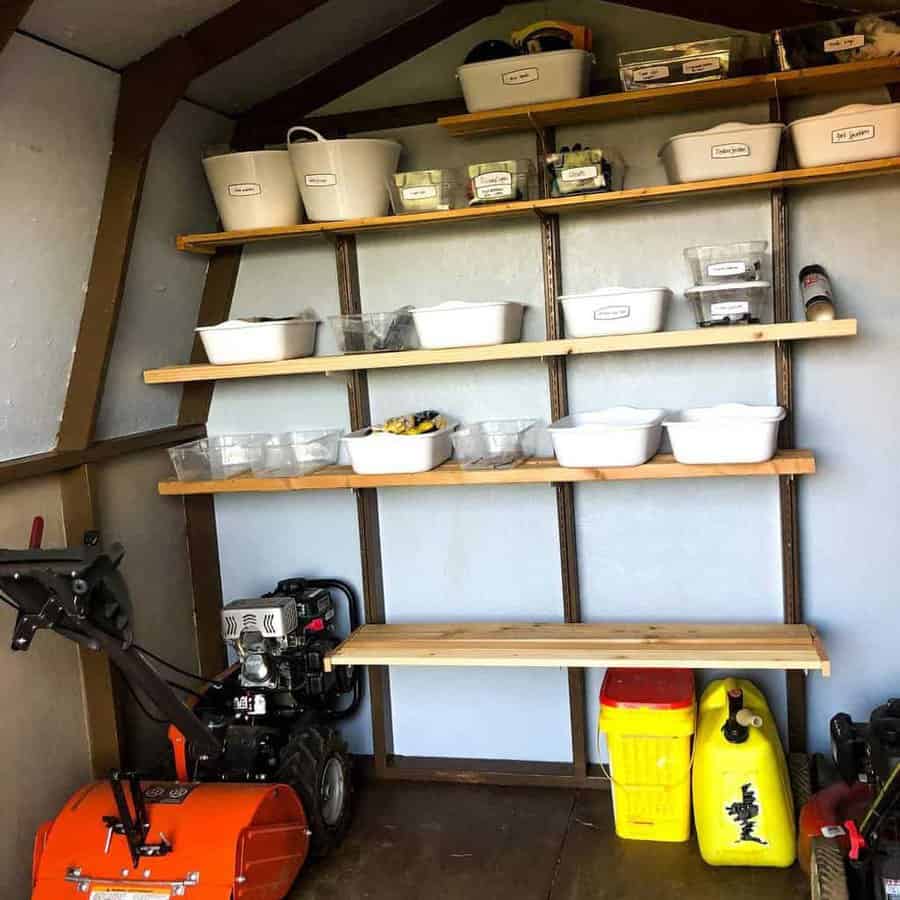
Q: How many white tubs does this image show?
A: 11